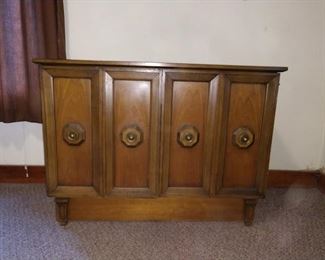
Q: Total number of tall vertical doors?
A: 4